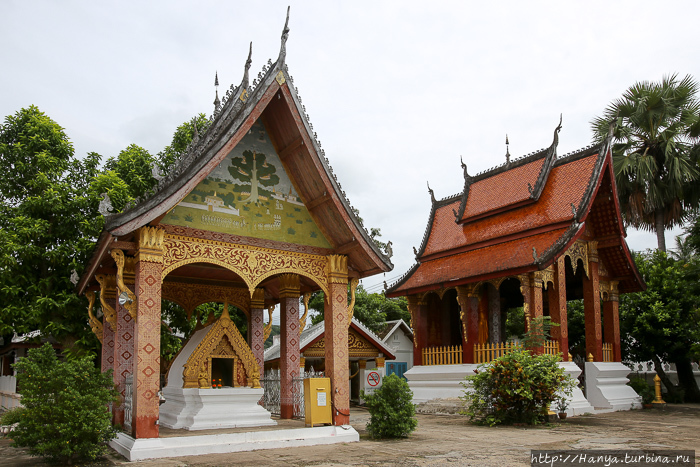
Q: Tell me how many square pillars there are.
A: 12